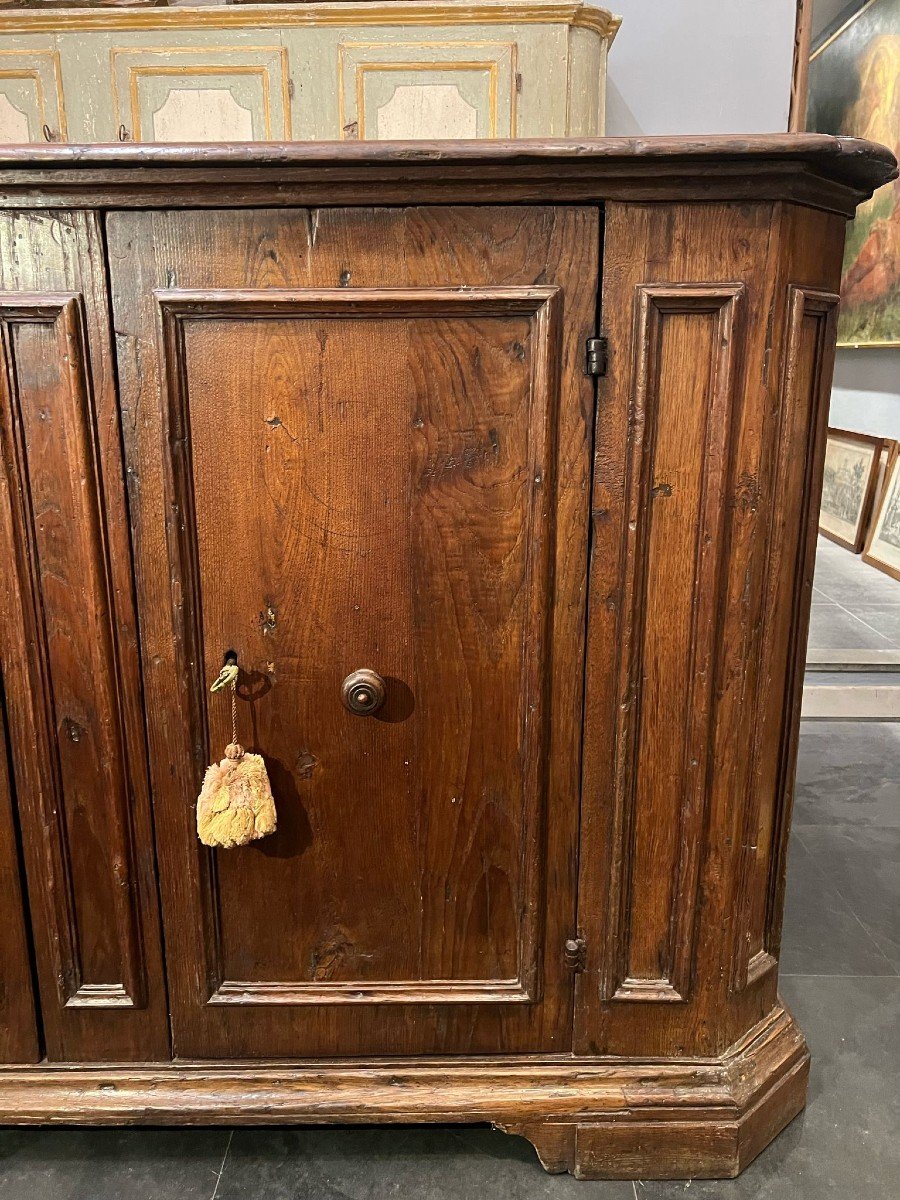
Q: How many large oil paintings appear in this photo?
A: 1